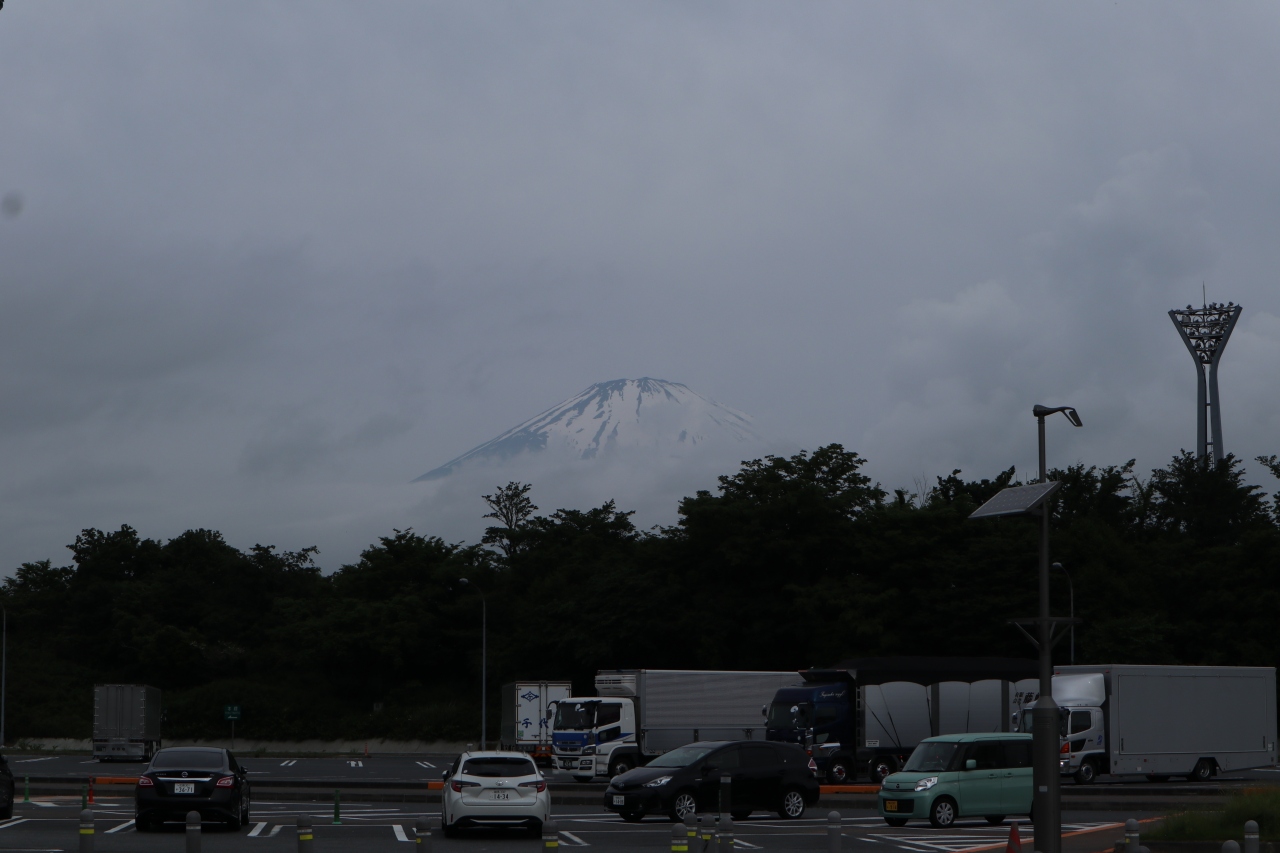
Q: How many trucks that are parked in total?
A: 5